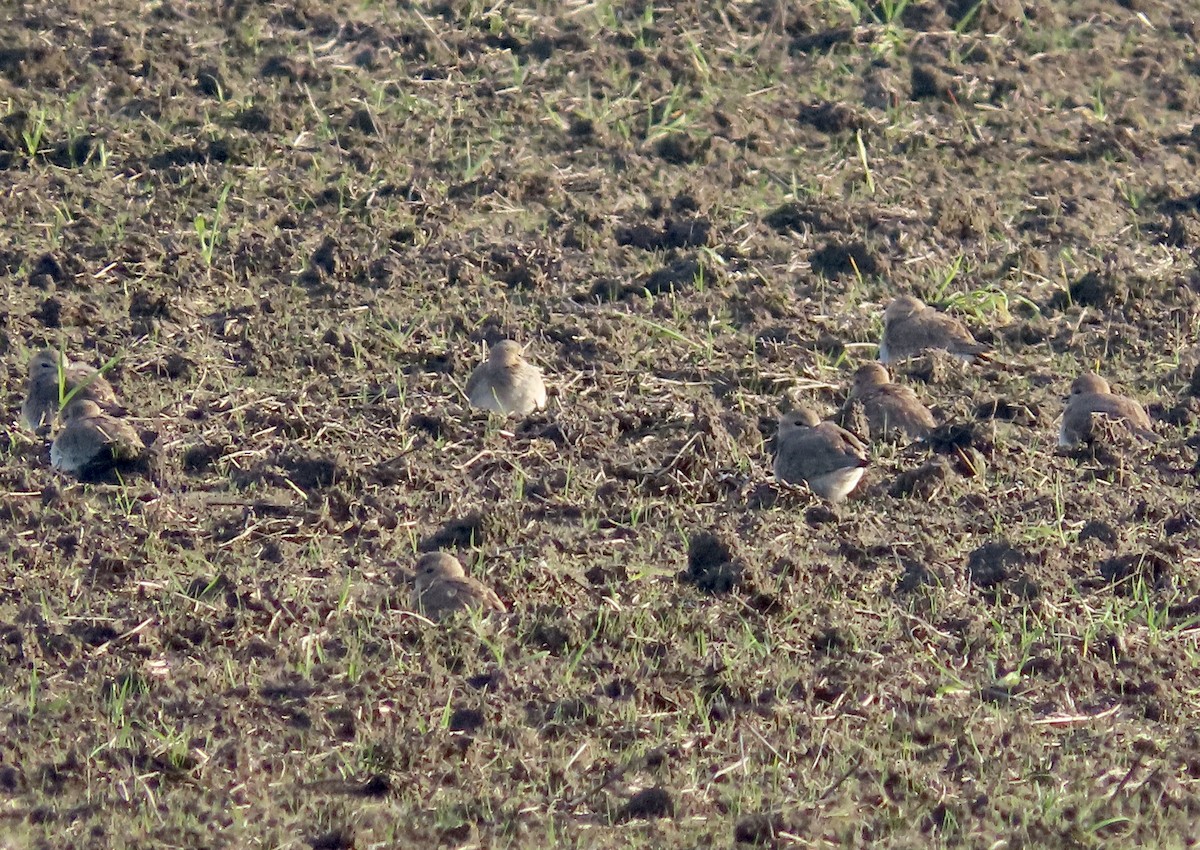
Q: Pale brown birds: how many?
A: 8